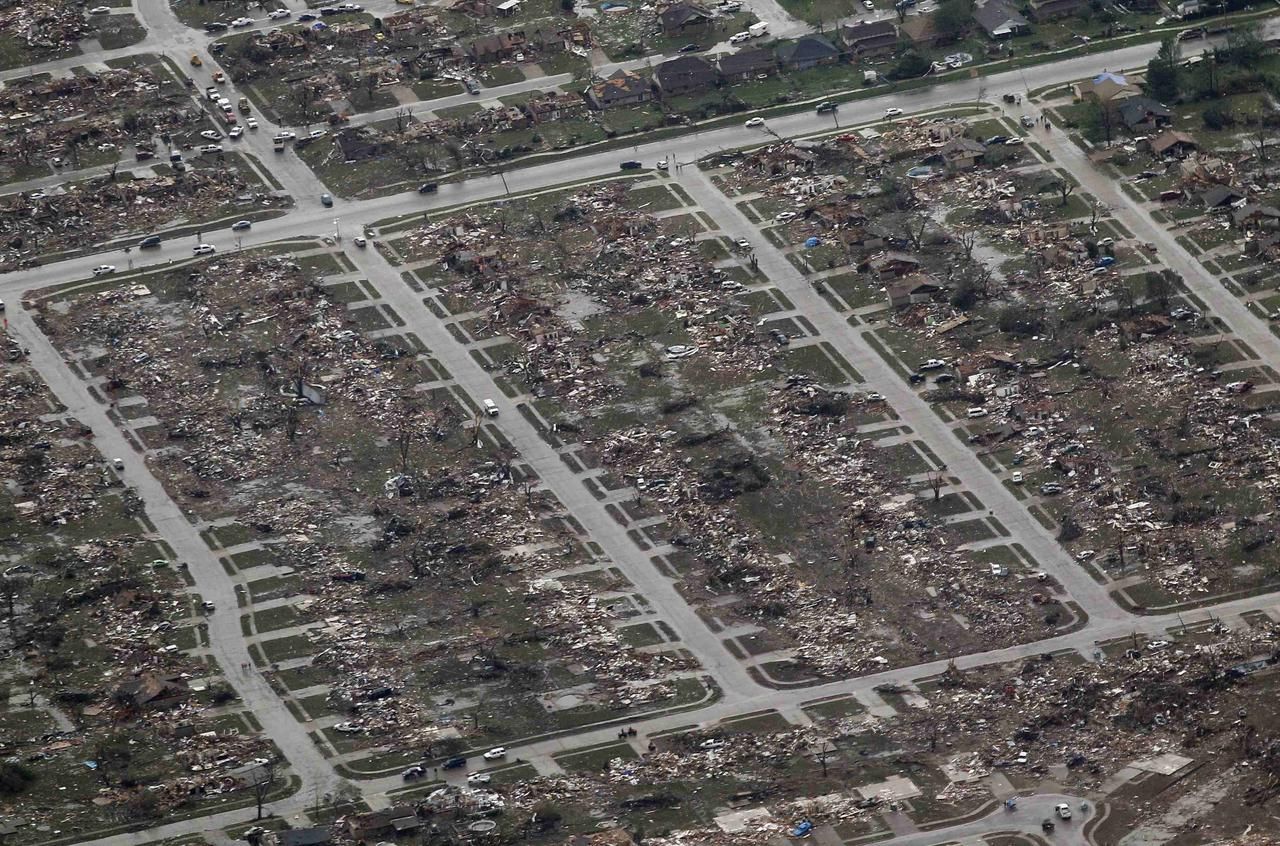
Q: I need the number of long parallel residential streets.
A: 4